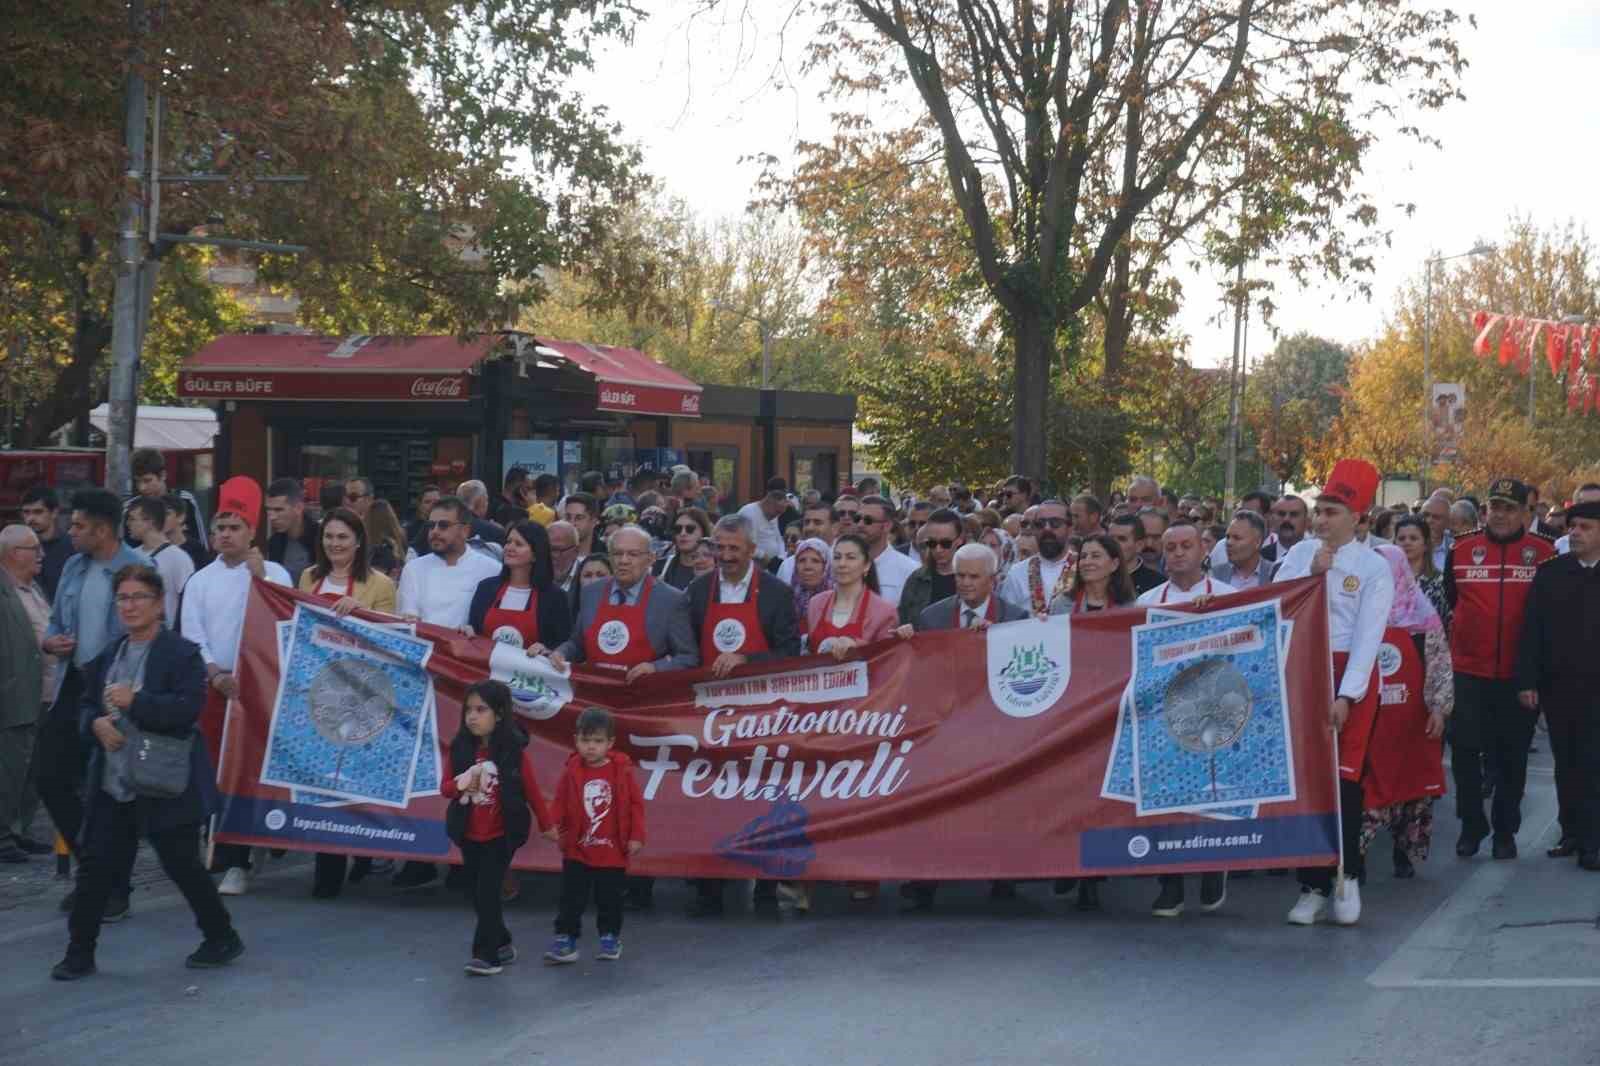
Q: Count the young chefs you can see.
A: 2